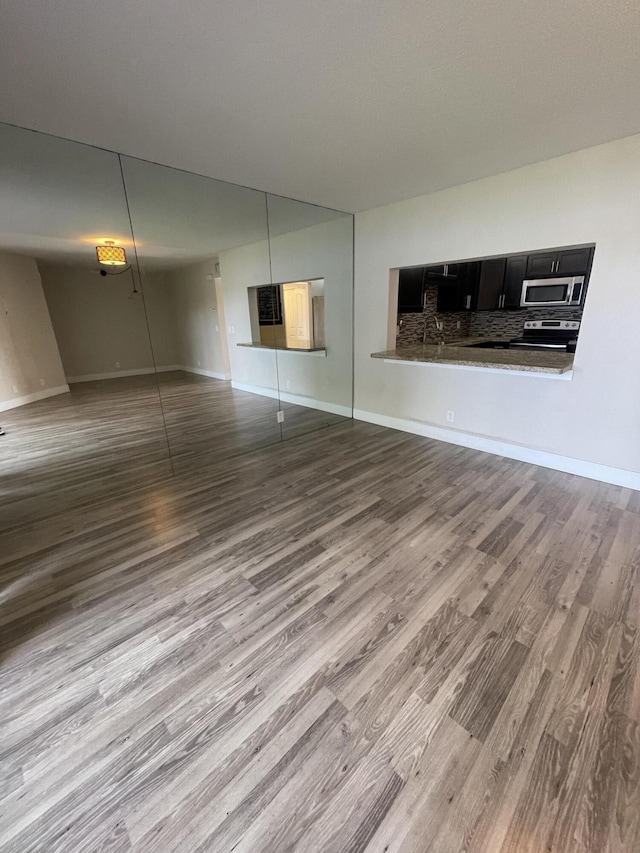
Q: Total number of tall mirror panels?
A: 3